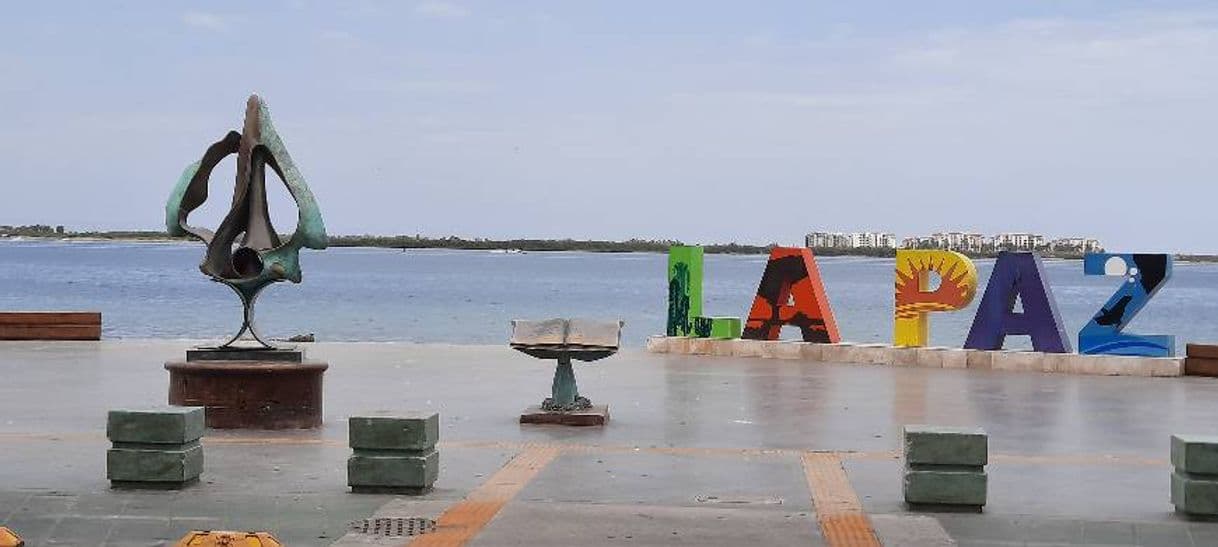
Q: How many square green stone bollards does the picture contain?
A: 4